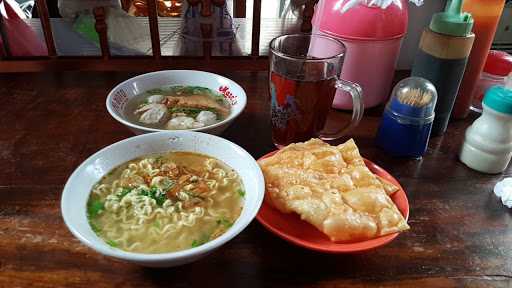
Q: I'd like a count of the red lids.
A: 1